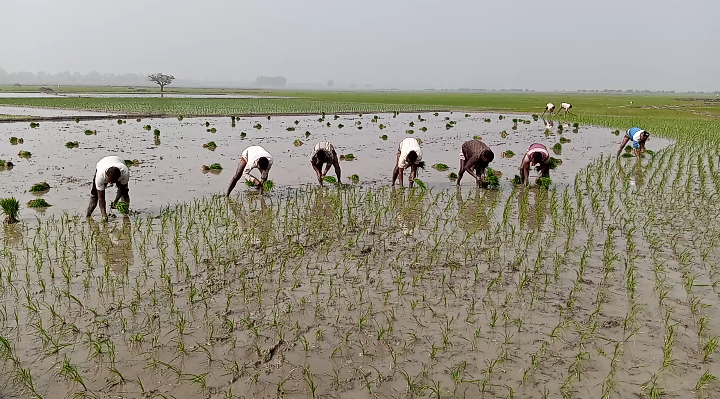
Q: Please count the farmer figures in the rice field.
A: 9